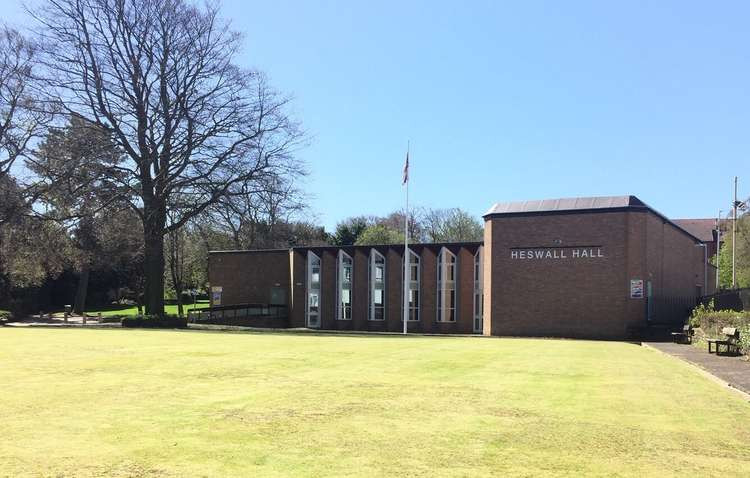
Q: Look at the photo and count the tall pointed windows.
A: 6